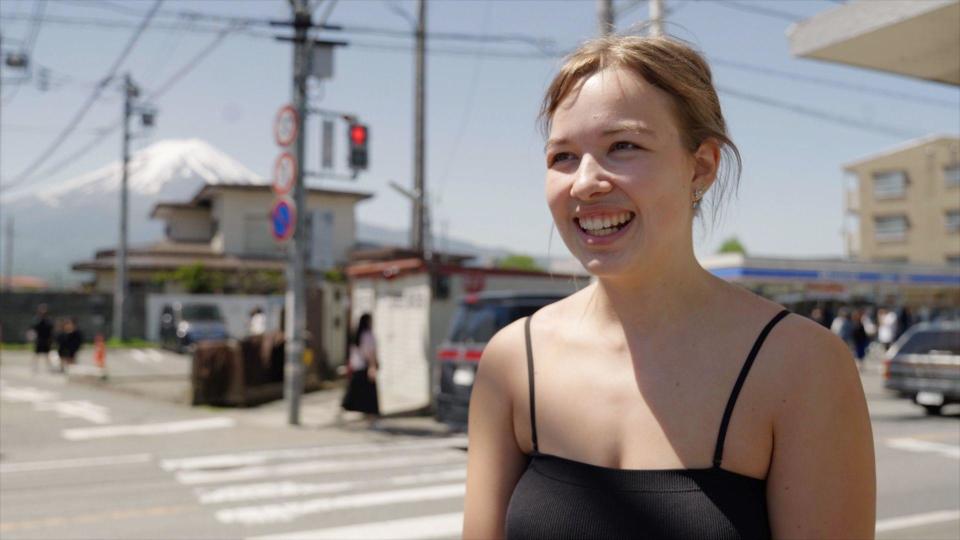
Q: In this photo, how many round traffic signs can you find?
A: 3